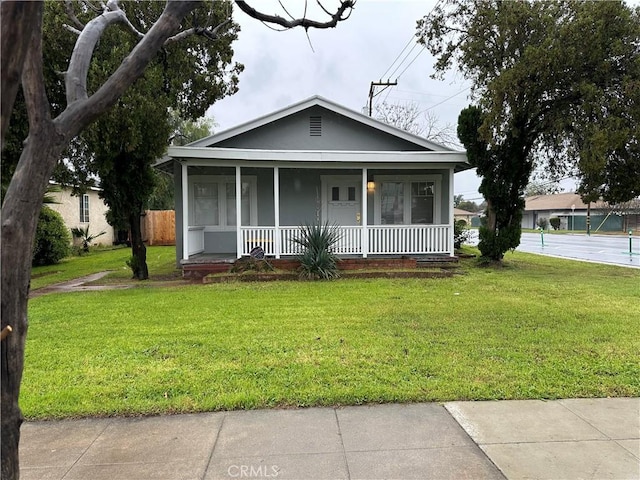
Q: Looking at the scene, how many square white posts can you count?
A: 5